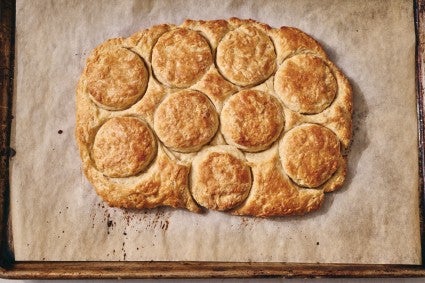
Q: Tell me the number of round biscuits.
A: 9